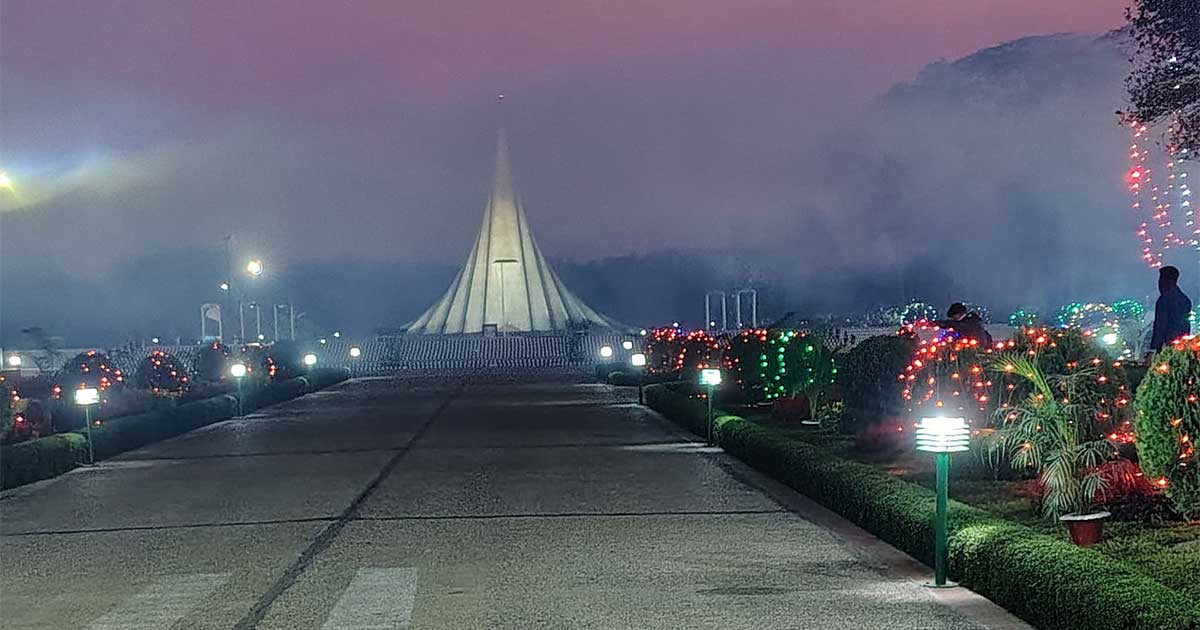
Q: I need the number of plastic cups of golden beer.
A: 0